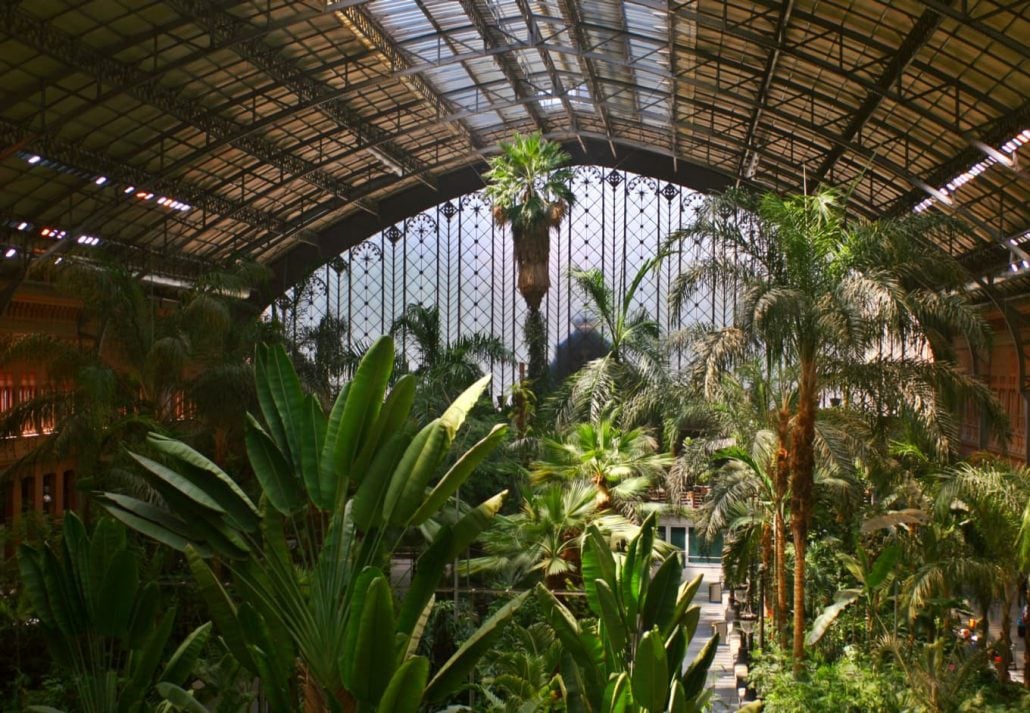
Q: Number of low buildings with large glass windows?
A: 1